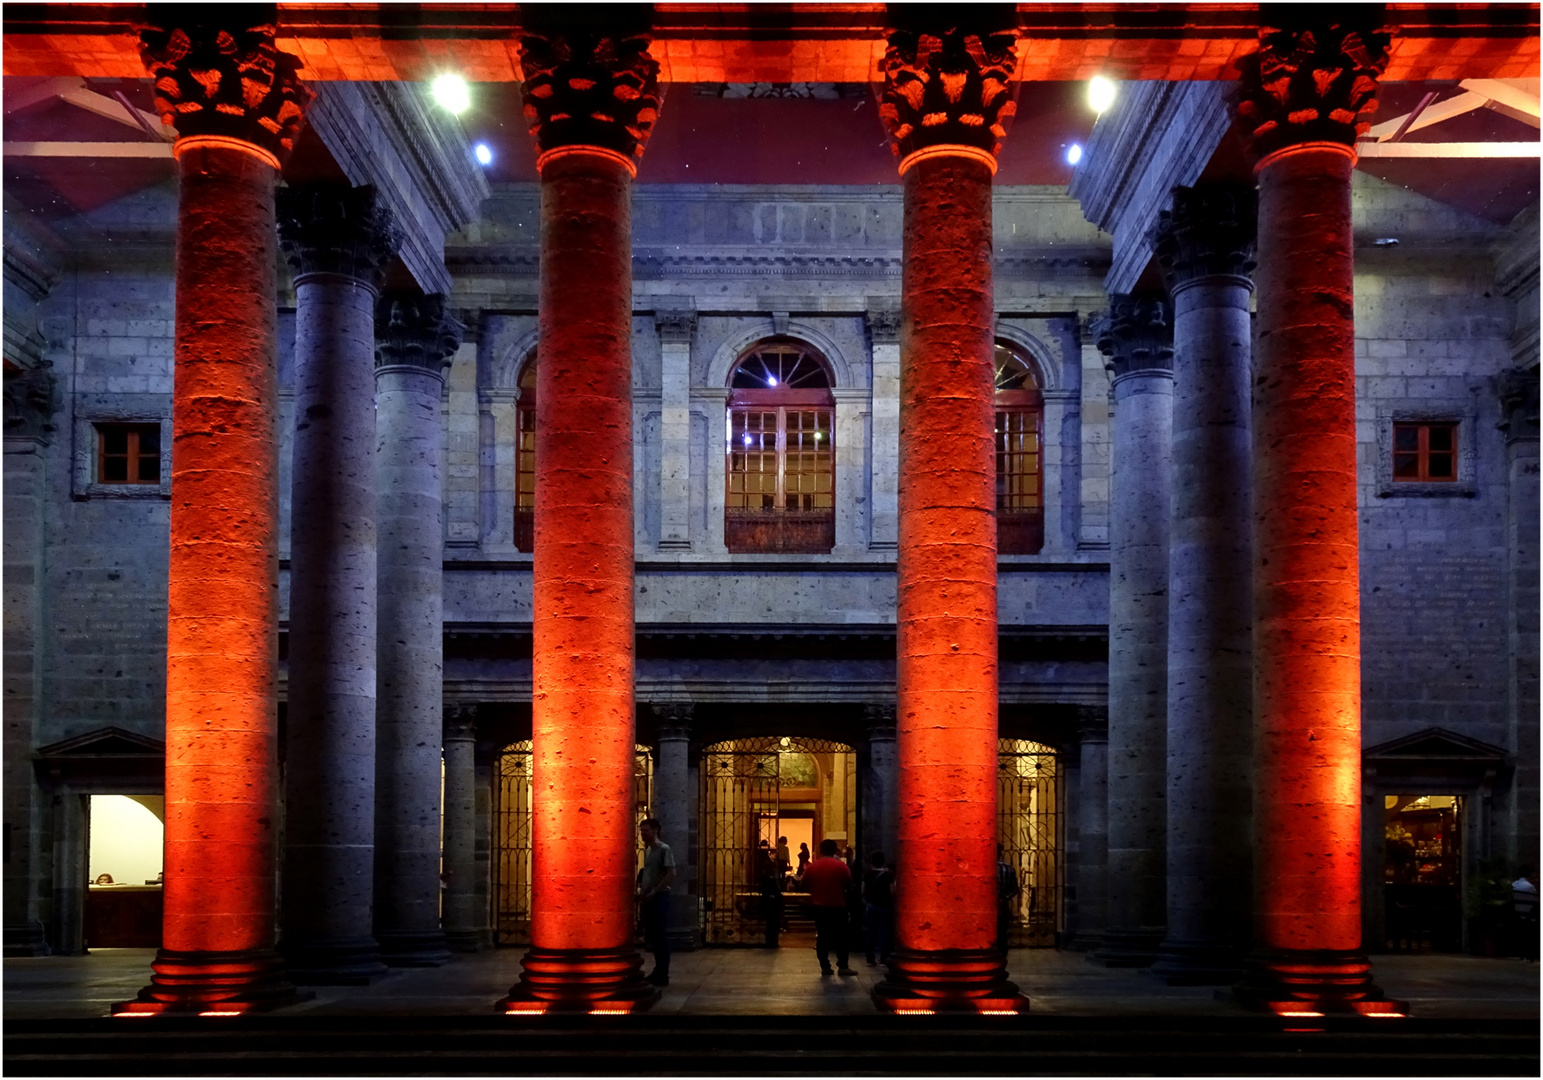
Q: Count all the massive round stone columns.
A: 8